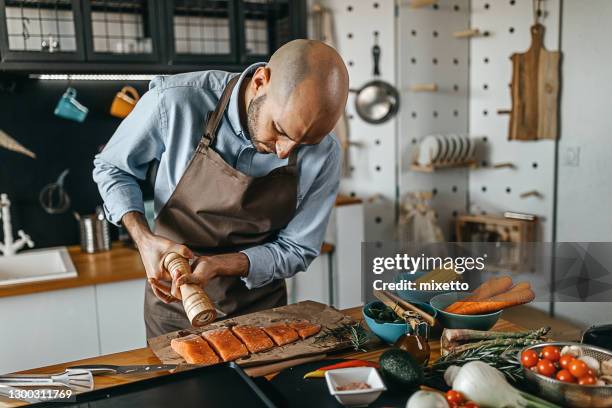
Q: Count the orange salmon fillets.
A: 5